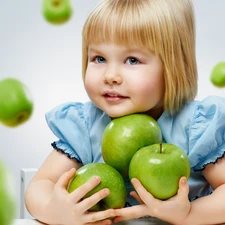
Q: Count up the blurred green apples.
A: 4